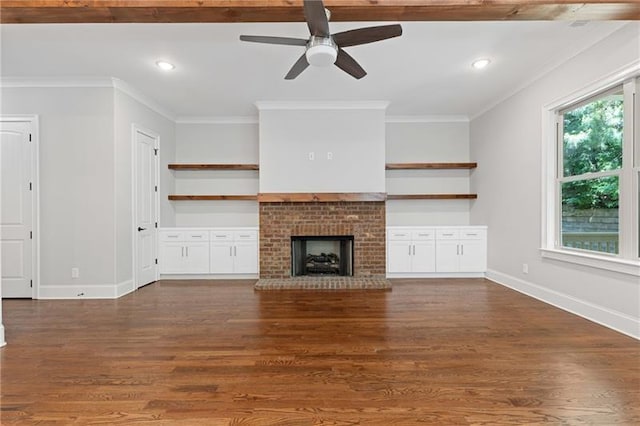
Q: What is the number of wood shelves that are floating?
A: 4